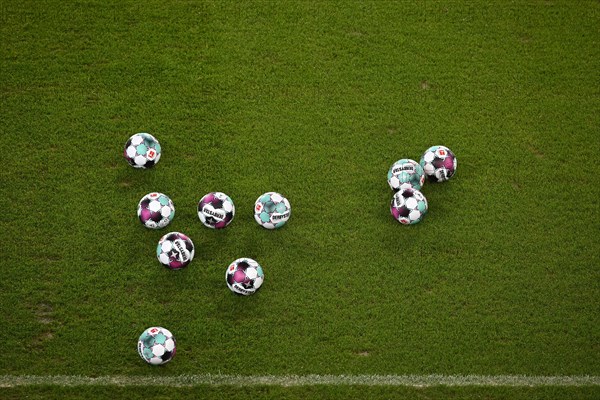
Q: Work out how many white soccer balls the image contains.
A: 10